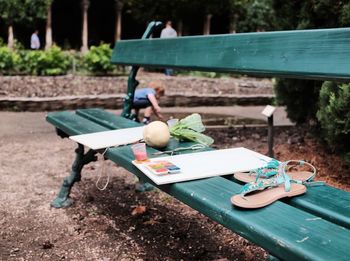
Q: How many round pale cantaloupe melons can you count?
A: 1